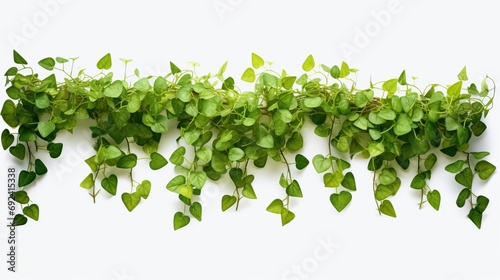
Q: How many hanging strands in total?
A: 10